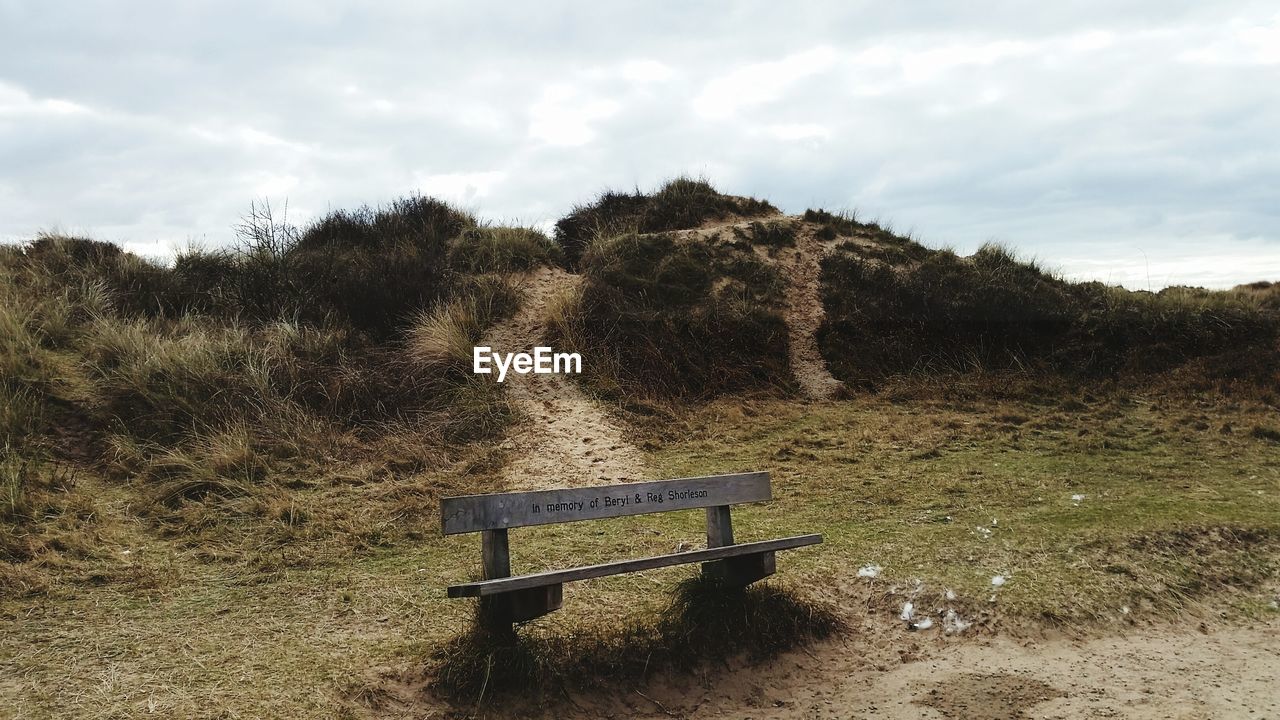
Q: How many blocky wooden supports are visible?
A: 2